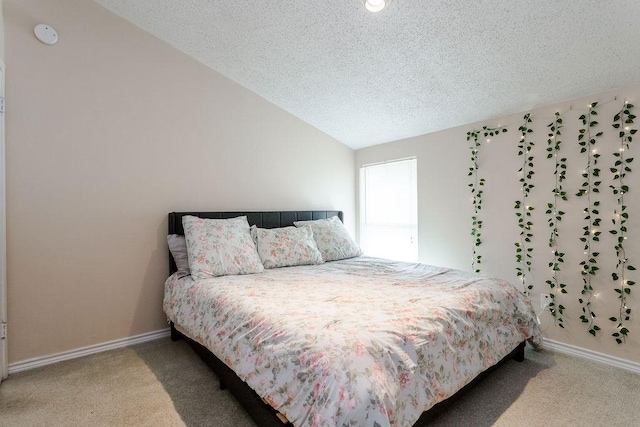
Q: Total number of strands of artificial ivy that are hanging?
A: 5